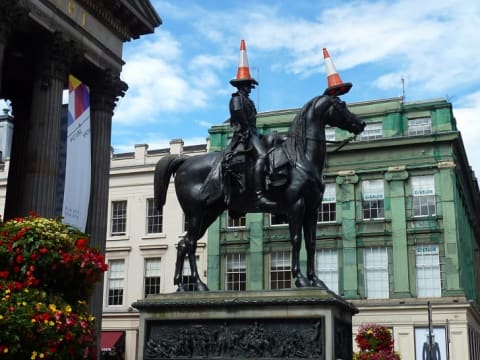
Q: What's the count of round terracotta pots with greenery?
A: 0